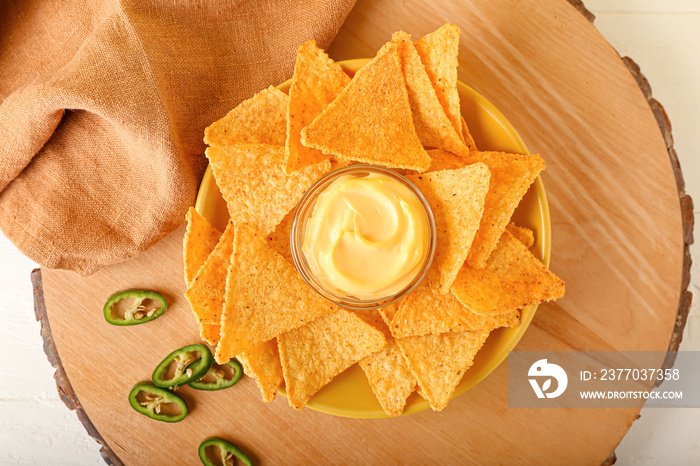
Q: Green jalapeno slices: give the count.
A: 5